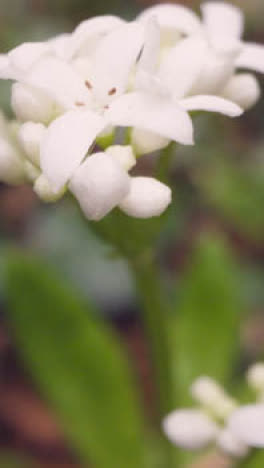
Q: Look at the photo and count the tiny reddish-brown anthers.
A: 4